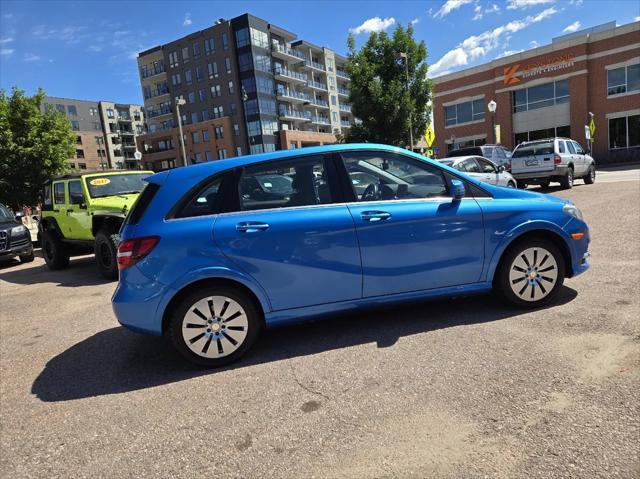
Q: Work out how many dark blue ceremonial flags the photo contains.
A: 0